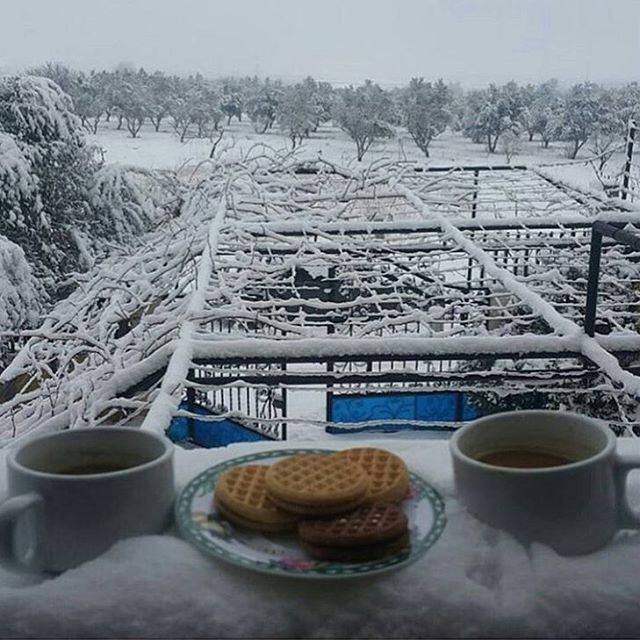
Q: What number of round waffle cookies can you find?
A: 4